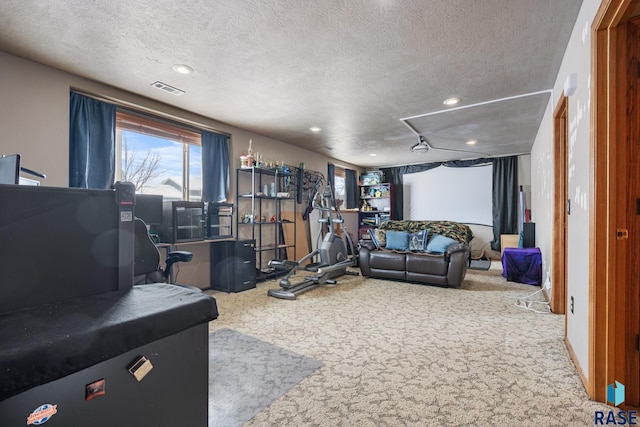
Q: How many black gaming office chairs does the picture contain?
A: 1